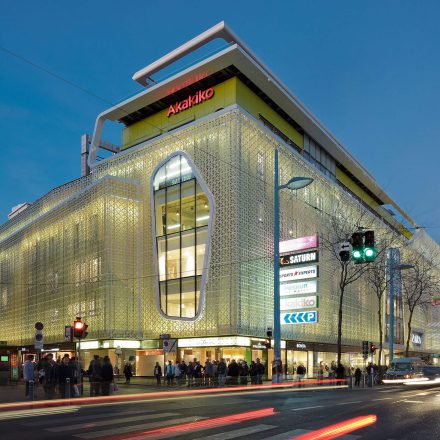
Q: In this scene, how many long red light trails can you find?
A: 3